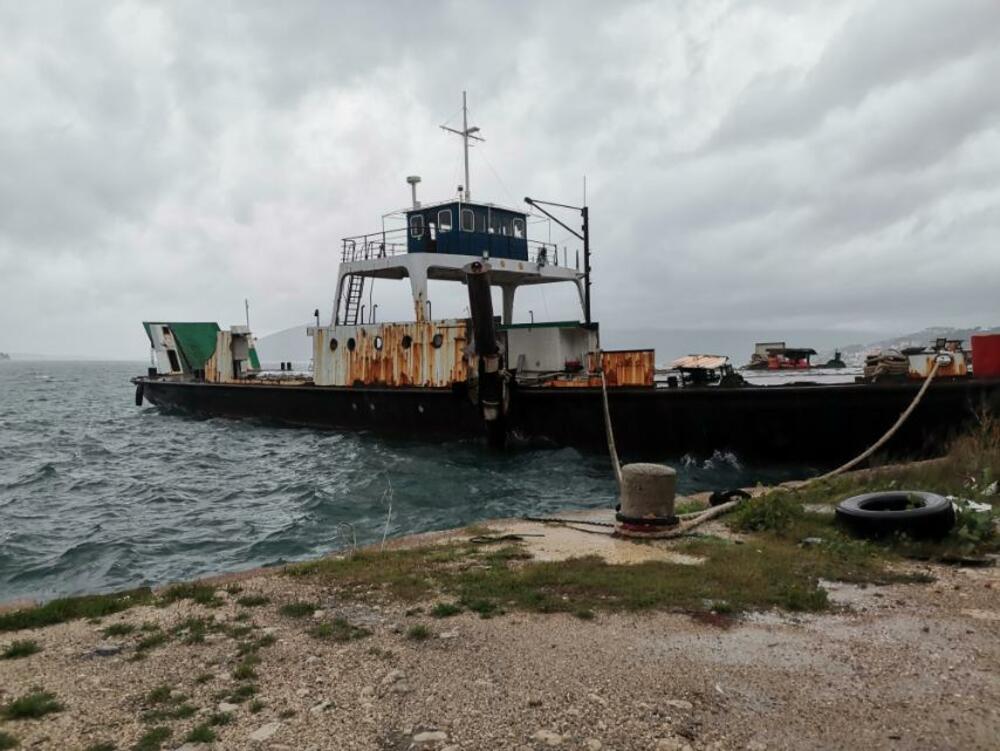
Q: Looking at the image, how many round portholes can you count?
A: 5